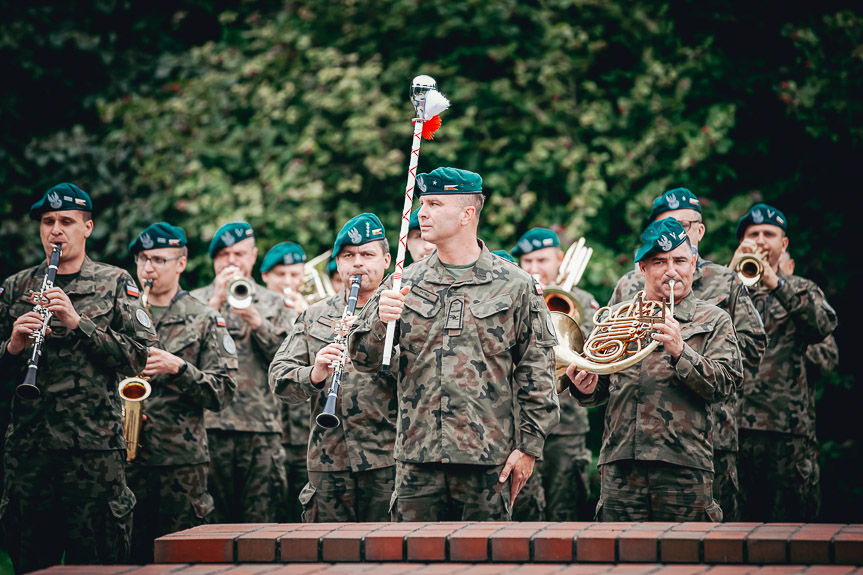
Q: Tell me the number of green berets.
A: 13